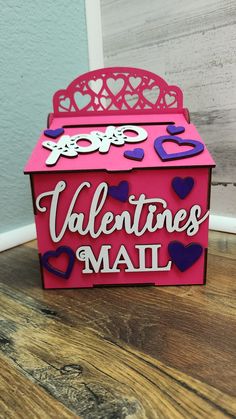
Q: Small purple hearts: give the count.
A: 5